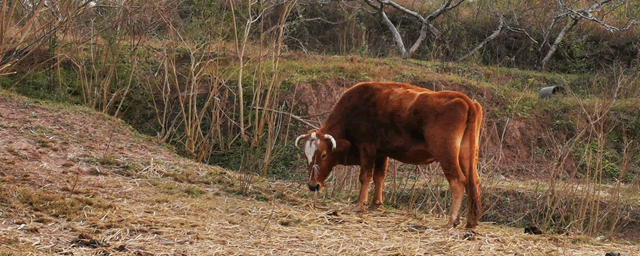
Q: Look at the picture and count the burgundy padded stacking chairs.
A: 0